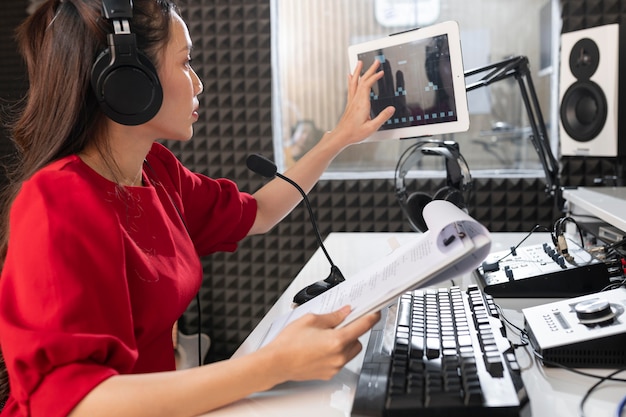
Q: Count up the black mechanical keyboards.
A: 1